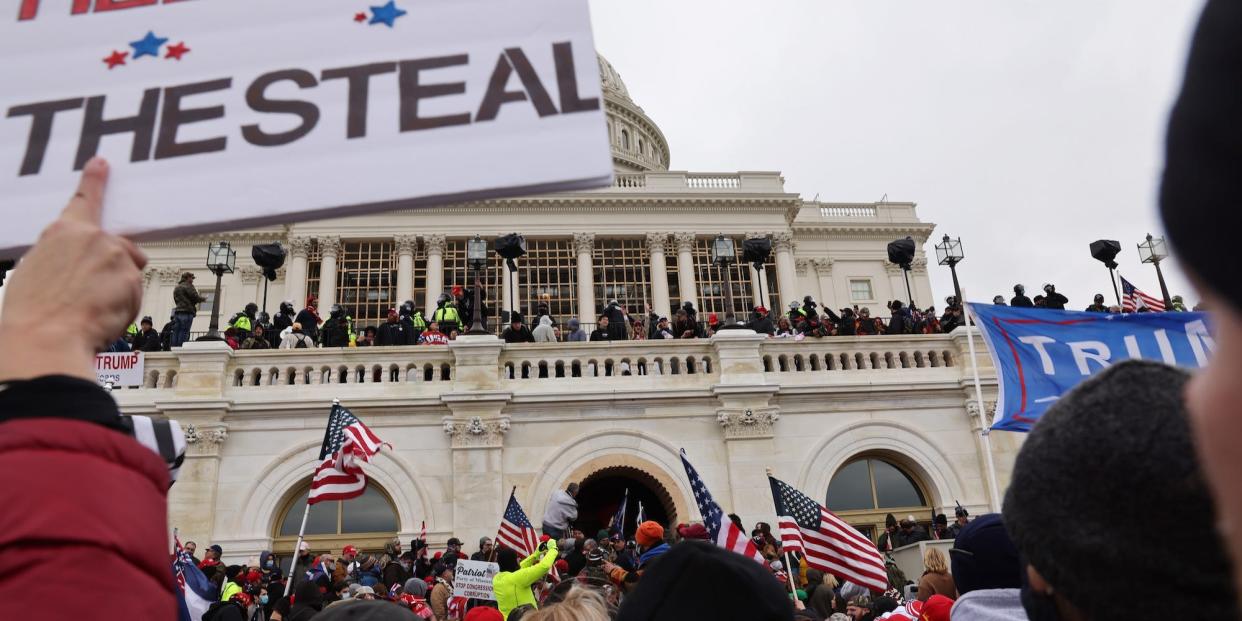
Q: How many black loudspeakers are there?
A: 5